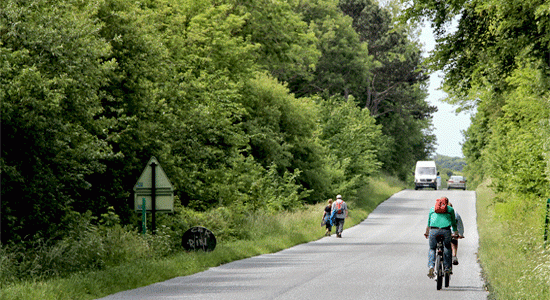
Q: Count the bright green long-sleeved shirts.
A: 1